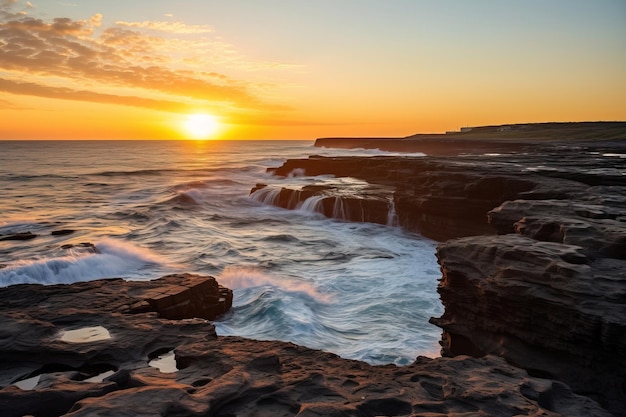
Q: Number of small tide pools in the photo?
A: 4